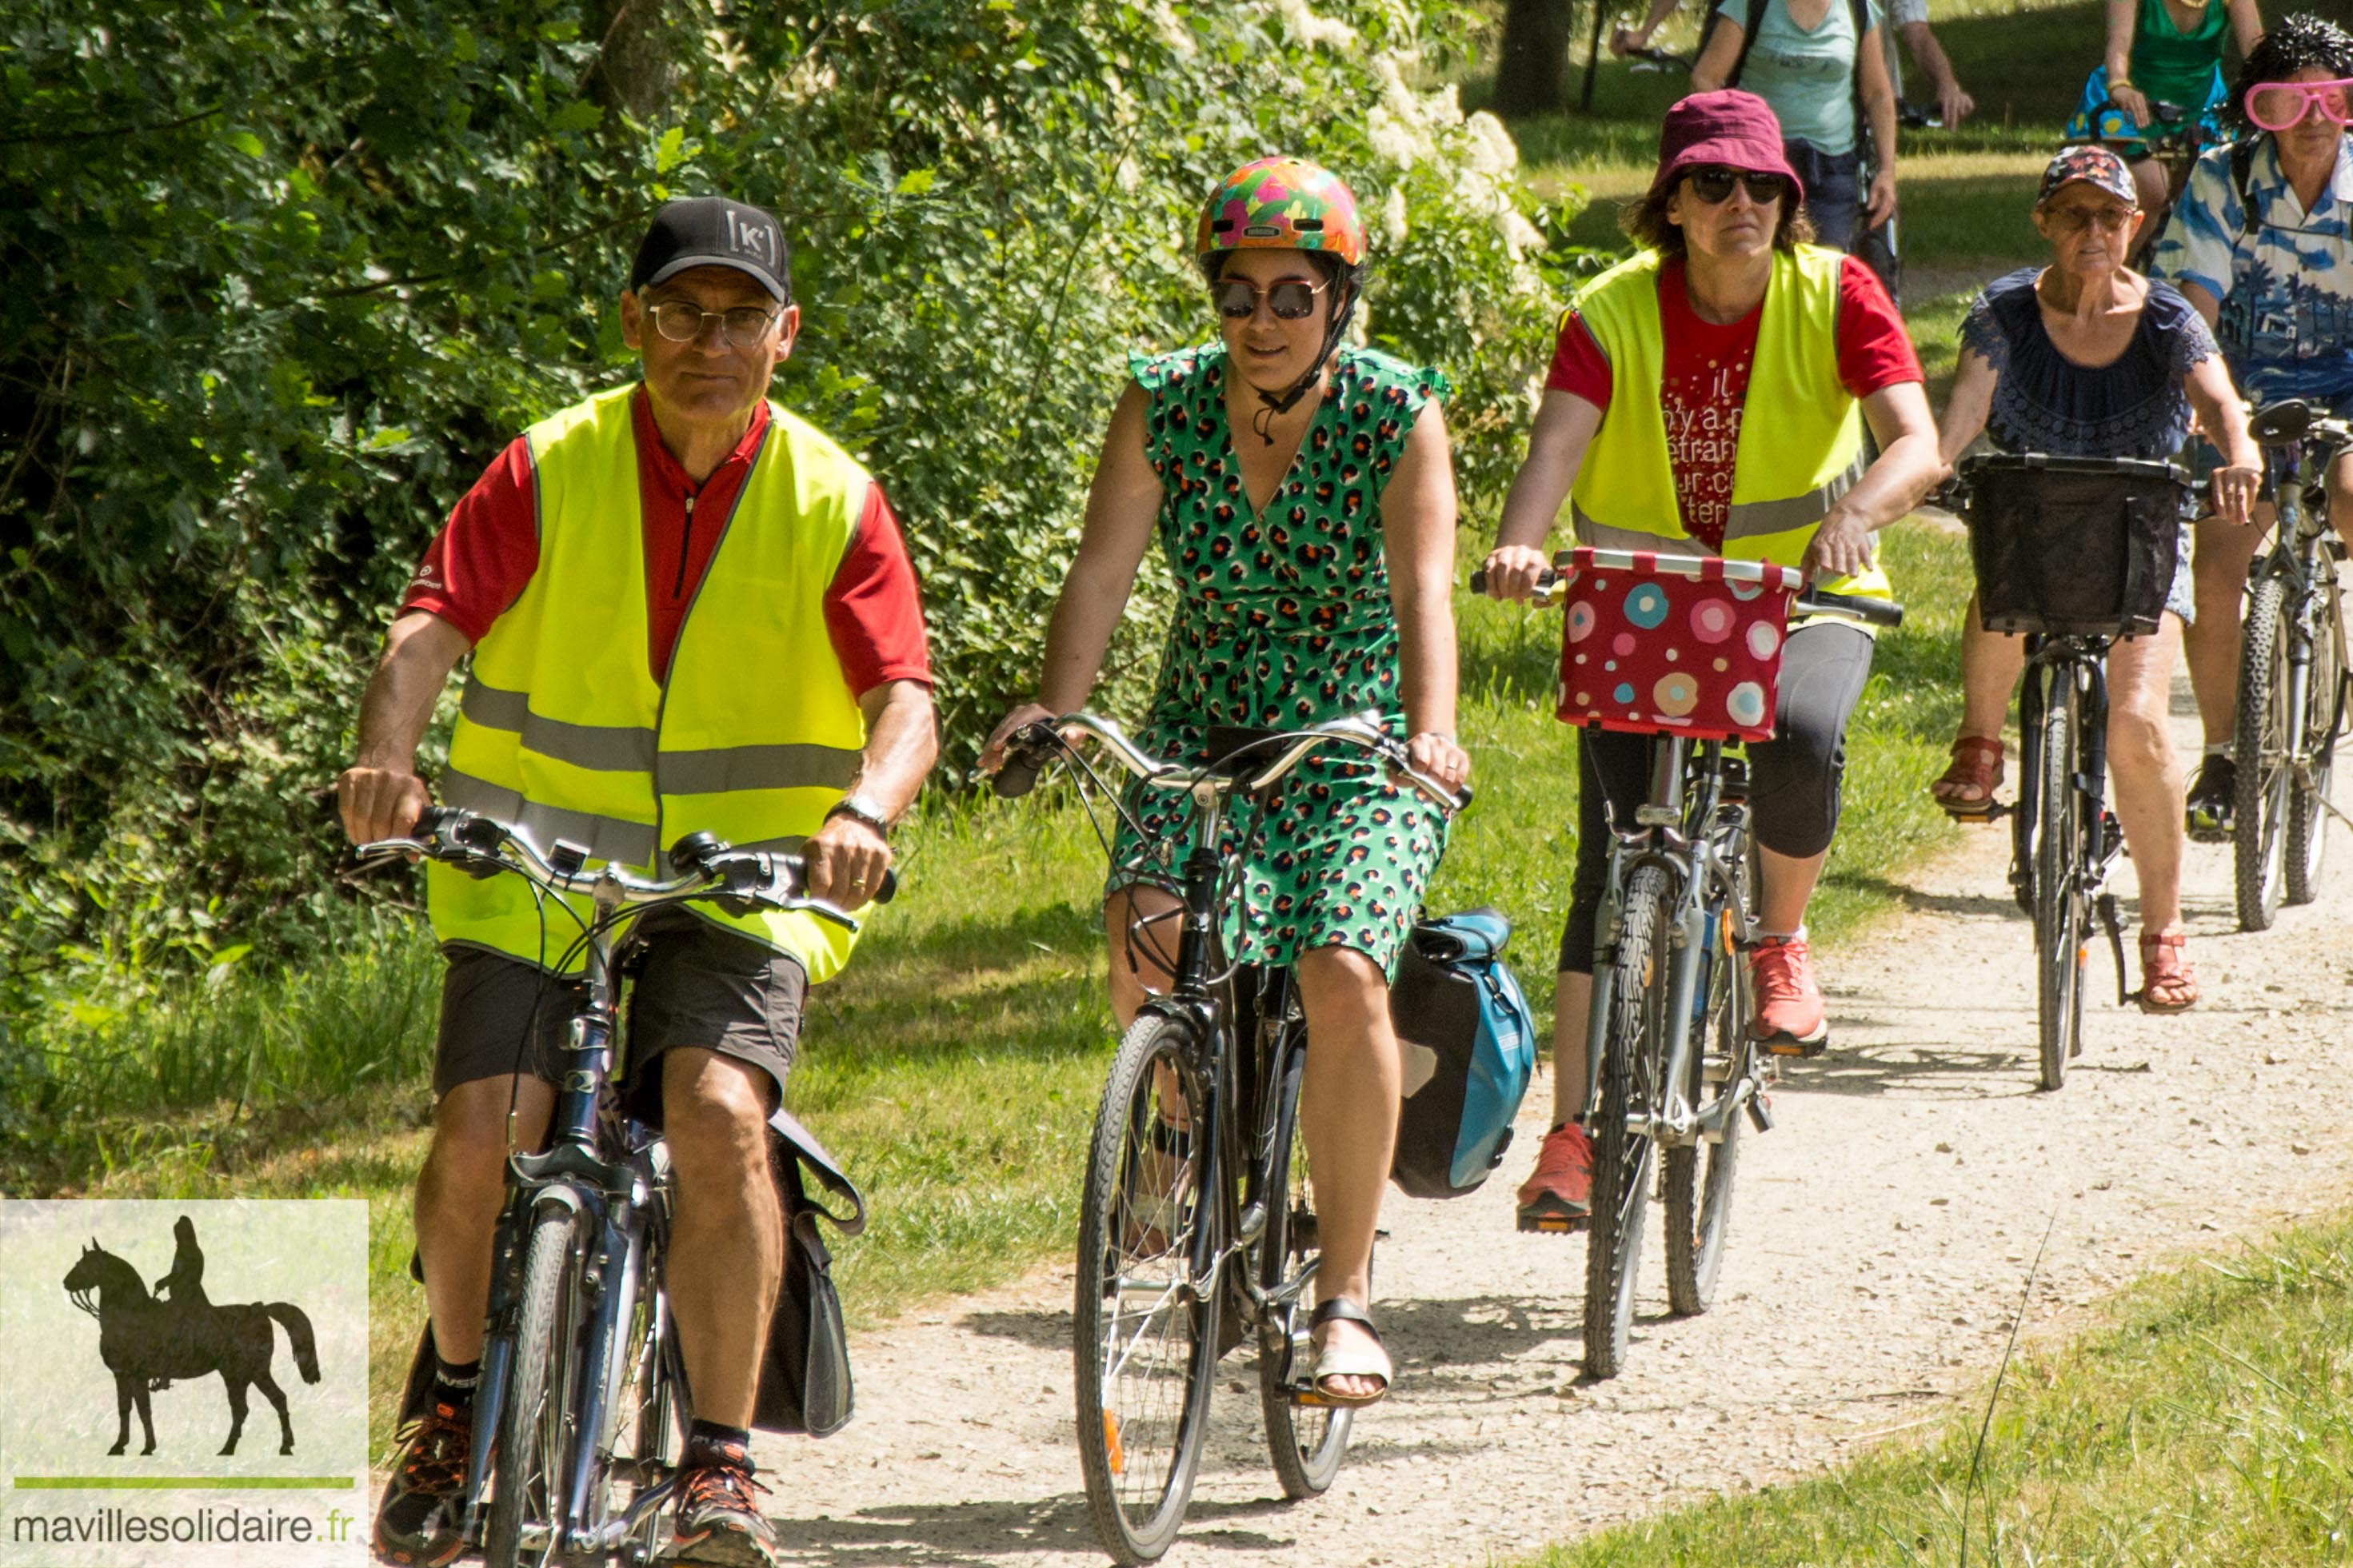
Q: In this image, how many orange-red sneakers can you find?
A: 2